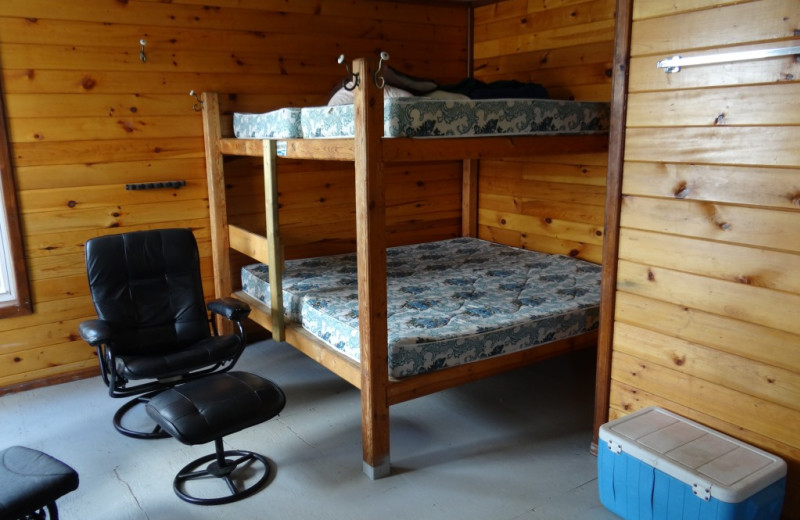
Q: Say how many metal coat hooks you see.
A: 4